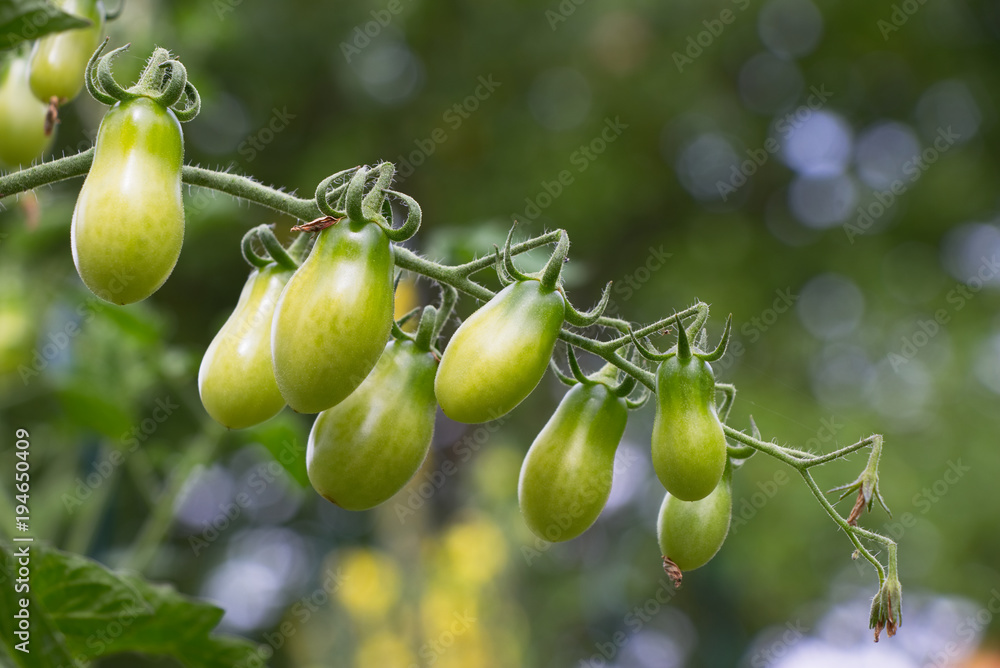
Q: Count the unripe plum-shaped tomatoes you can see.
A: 10